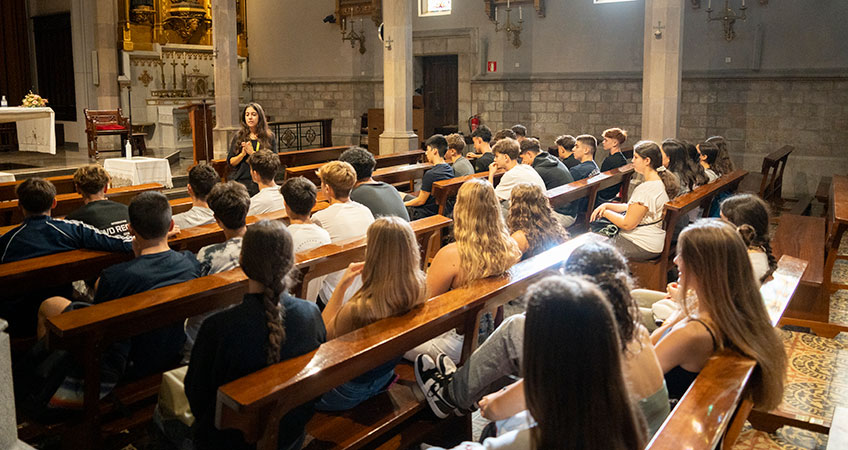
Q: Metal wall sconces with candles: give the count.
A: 3